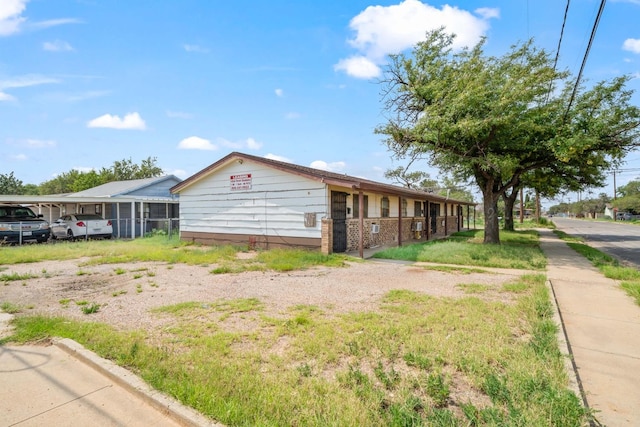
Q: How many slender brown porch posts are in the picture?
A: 7